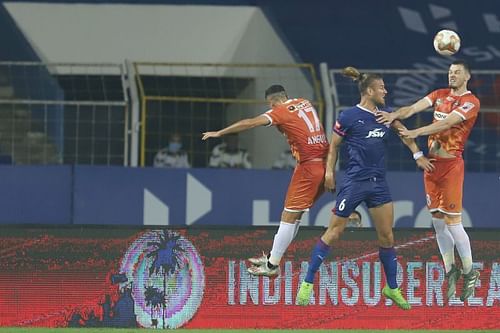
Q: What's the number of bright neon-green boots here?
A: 2